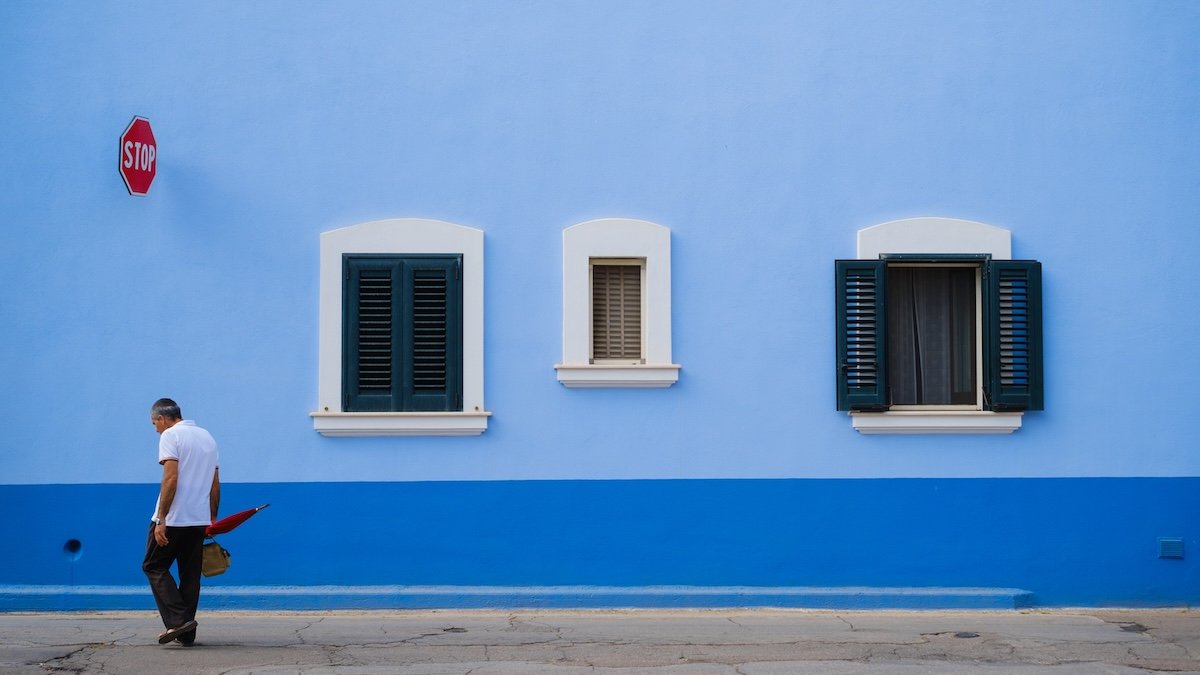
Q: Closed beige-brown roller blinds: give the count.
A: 1